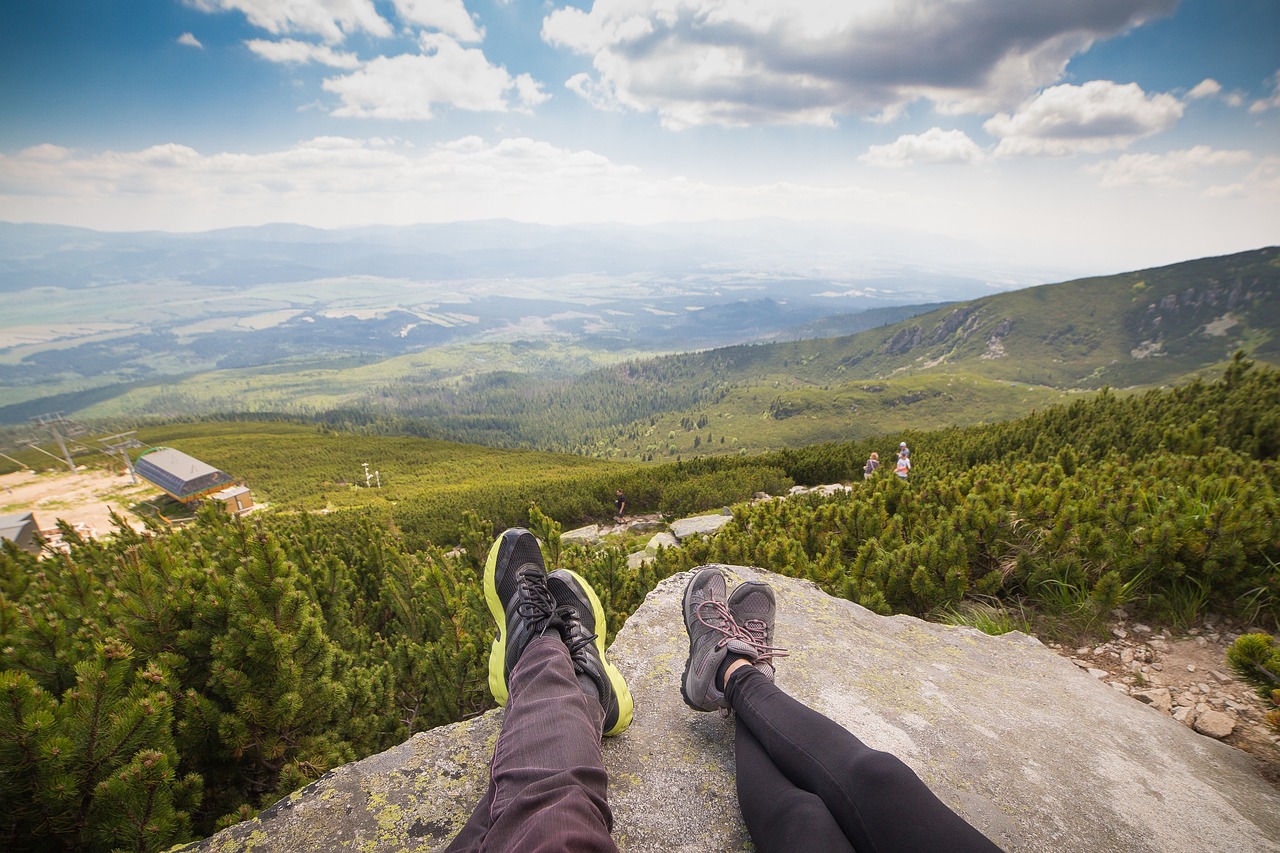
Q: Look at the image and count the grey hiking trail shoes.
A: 2